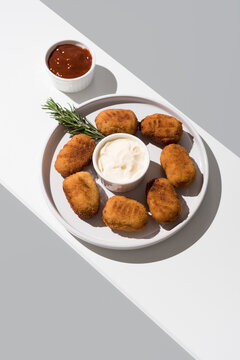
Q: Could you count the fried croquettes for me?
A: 7